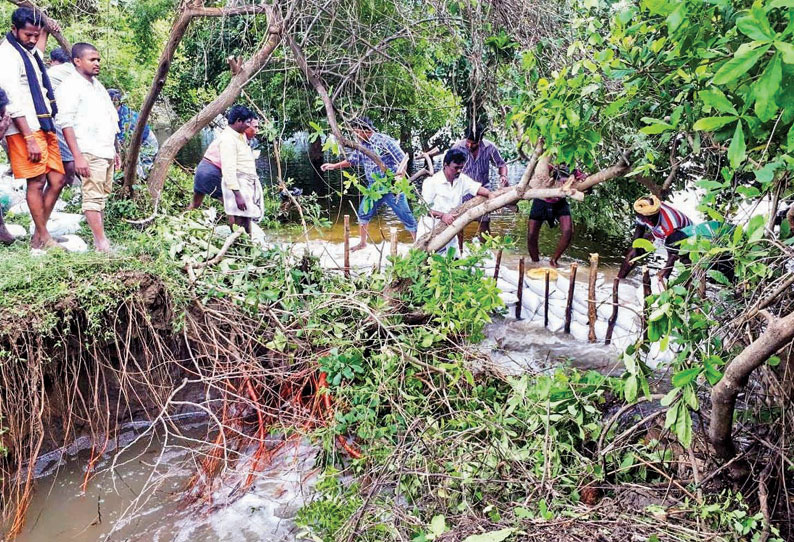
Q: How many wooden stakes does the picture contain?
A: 9